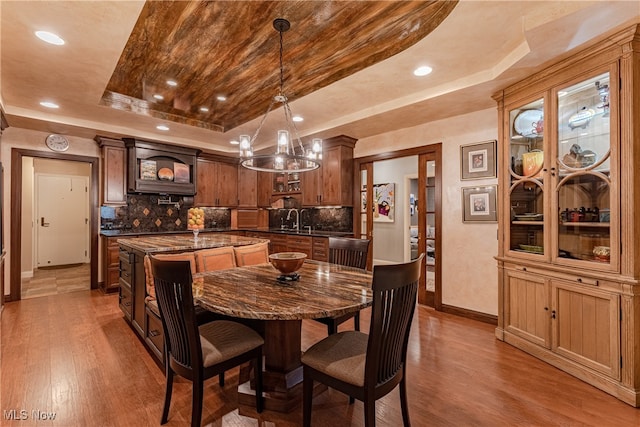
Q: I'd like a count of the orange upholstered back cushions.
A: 3